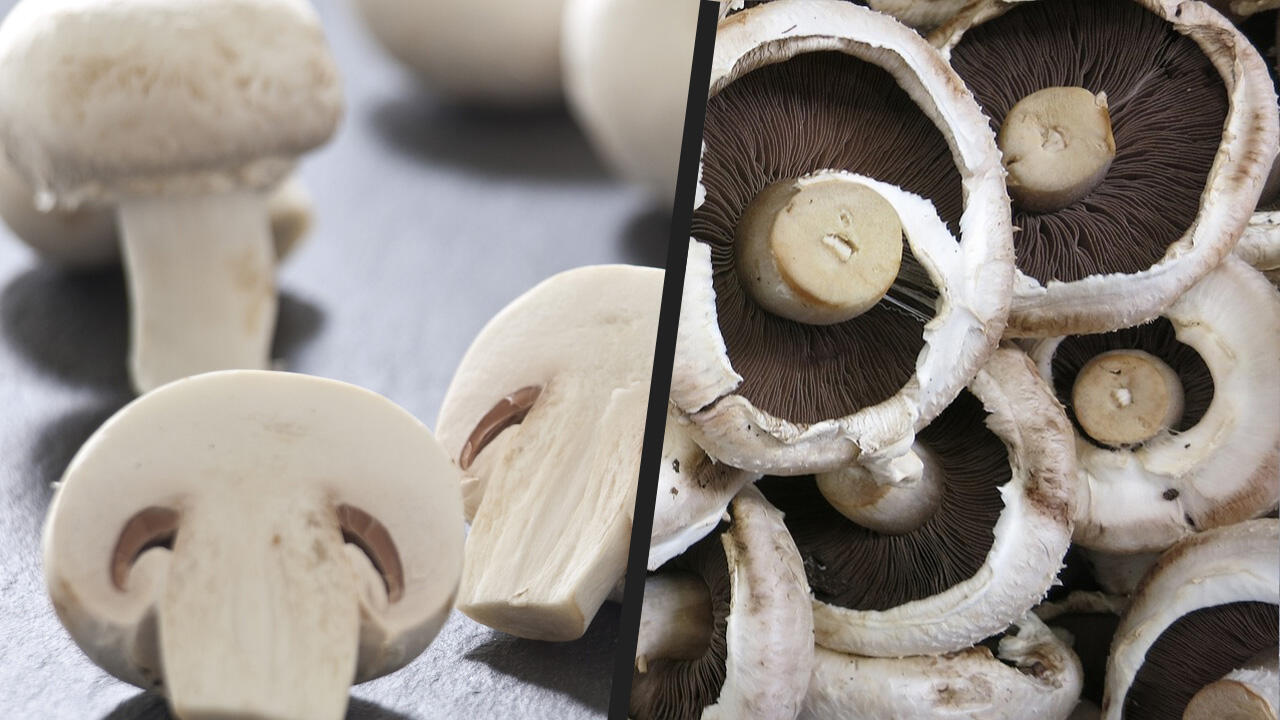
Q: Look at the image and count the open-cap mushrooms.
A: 6